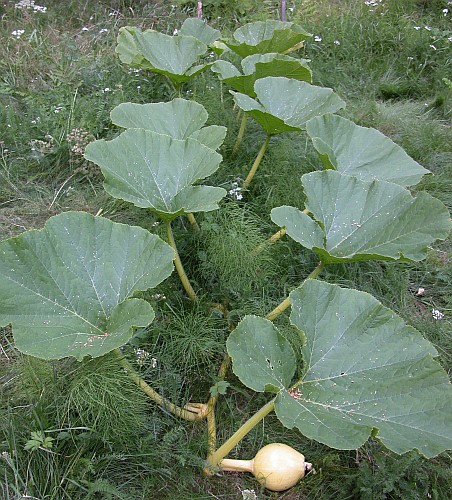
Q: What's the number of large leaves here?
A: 11